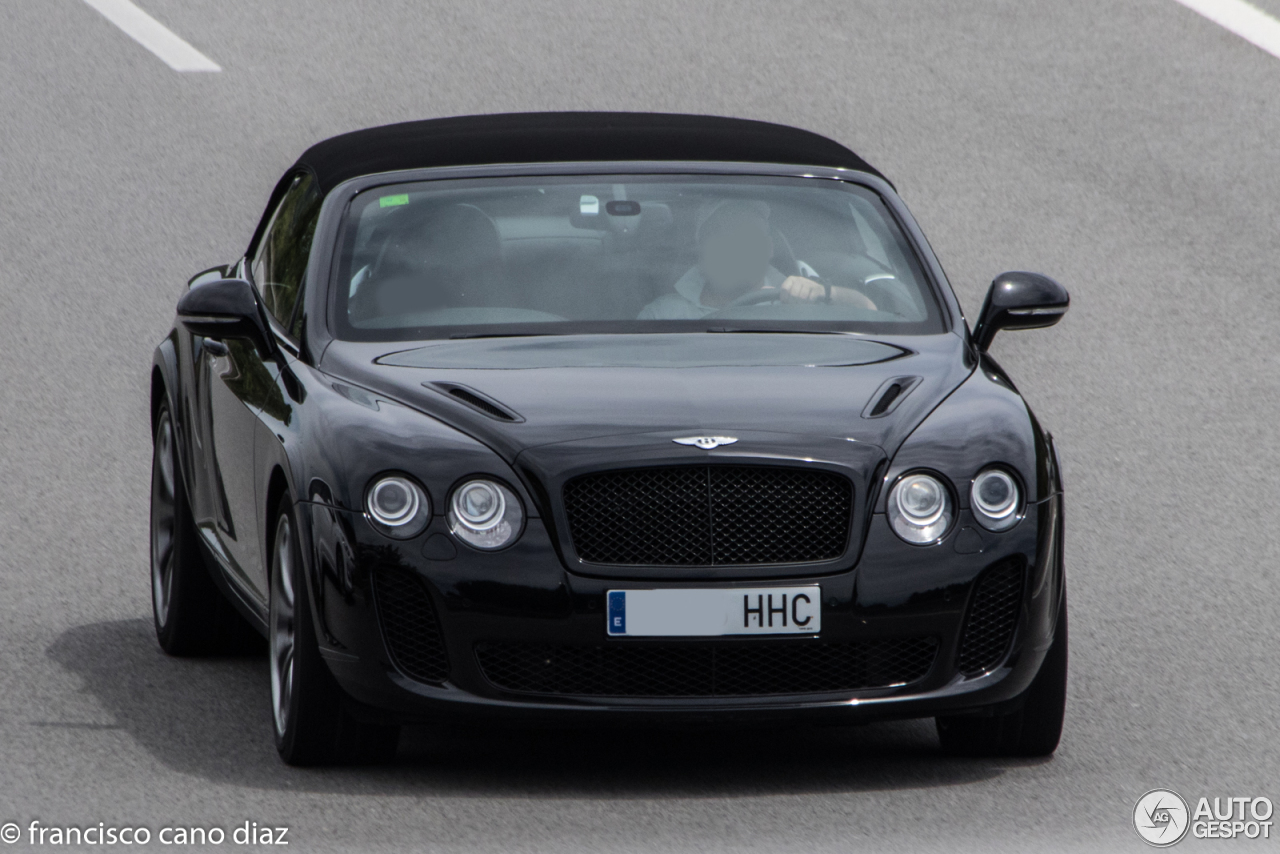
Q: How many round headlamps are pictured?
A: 4